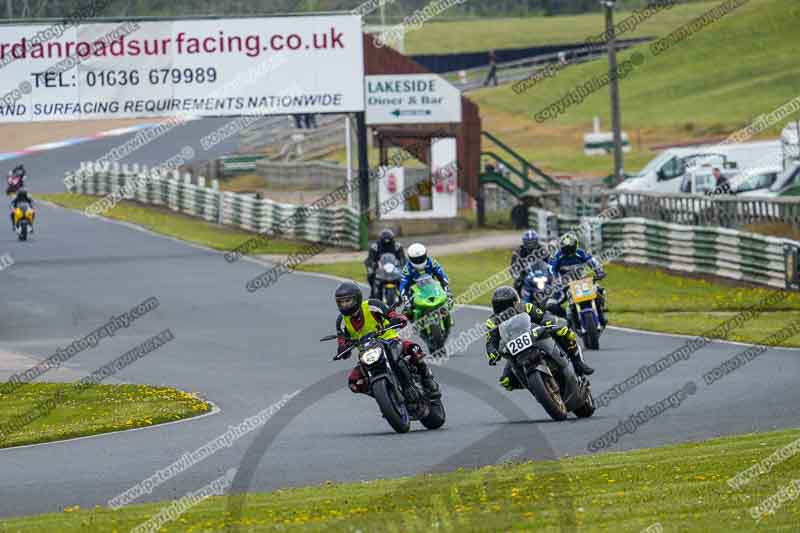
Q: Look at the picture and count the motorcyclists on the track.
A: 8